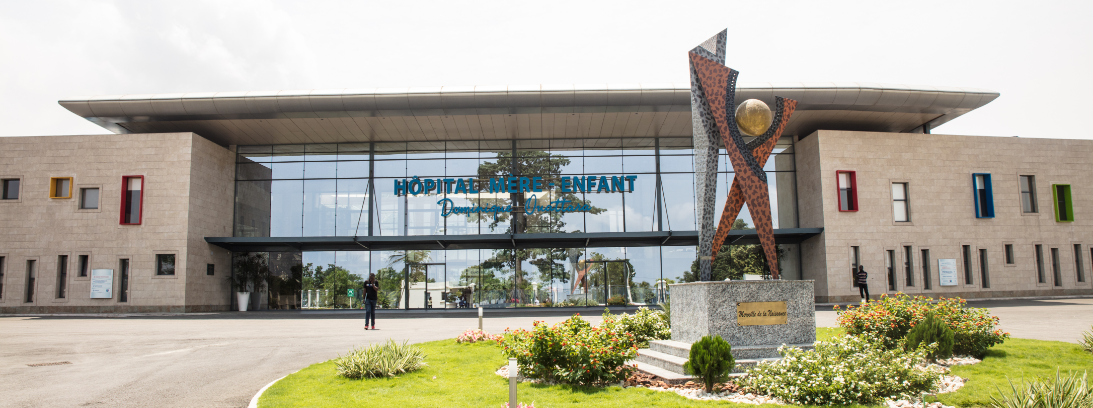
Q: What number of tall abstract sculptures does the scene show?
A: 1